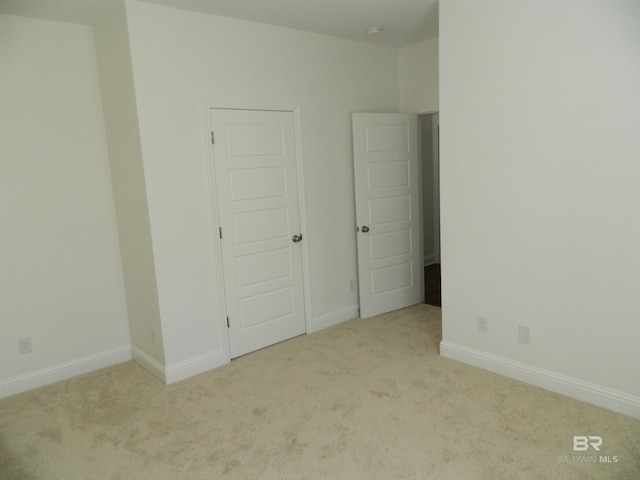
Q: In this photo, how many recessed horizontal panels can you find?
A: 10